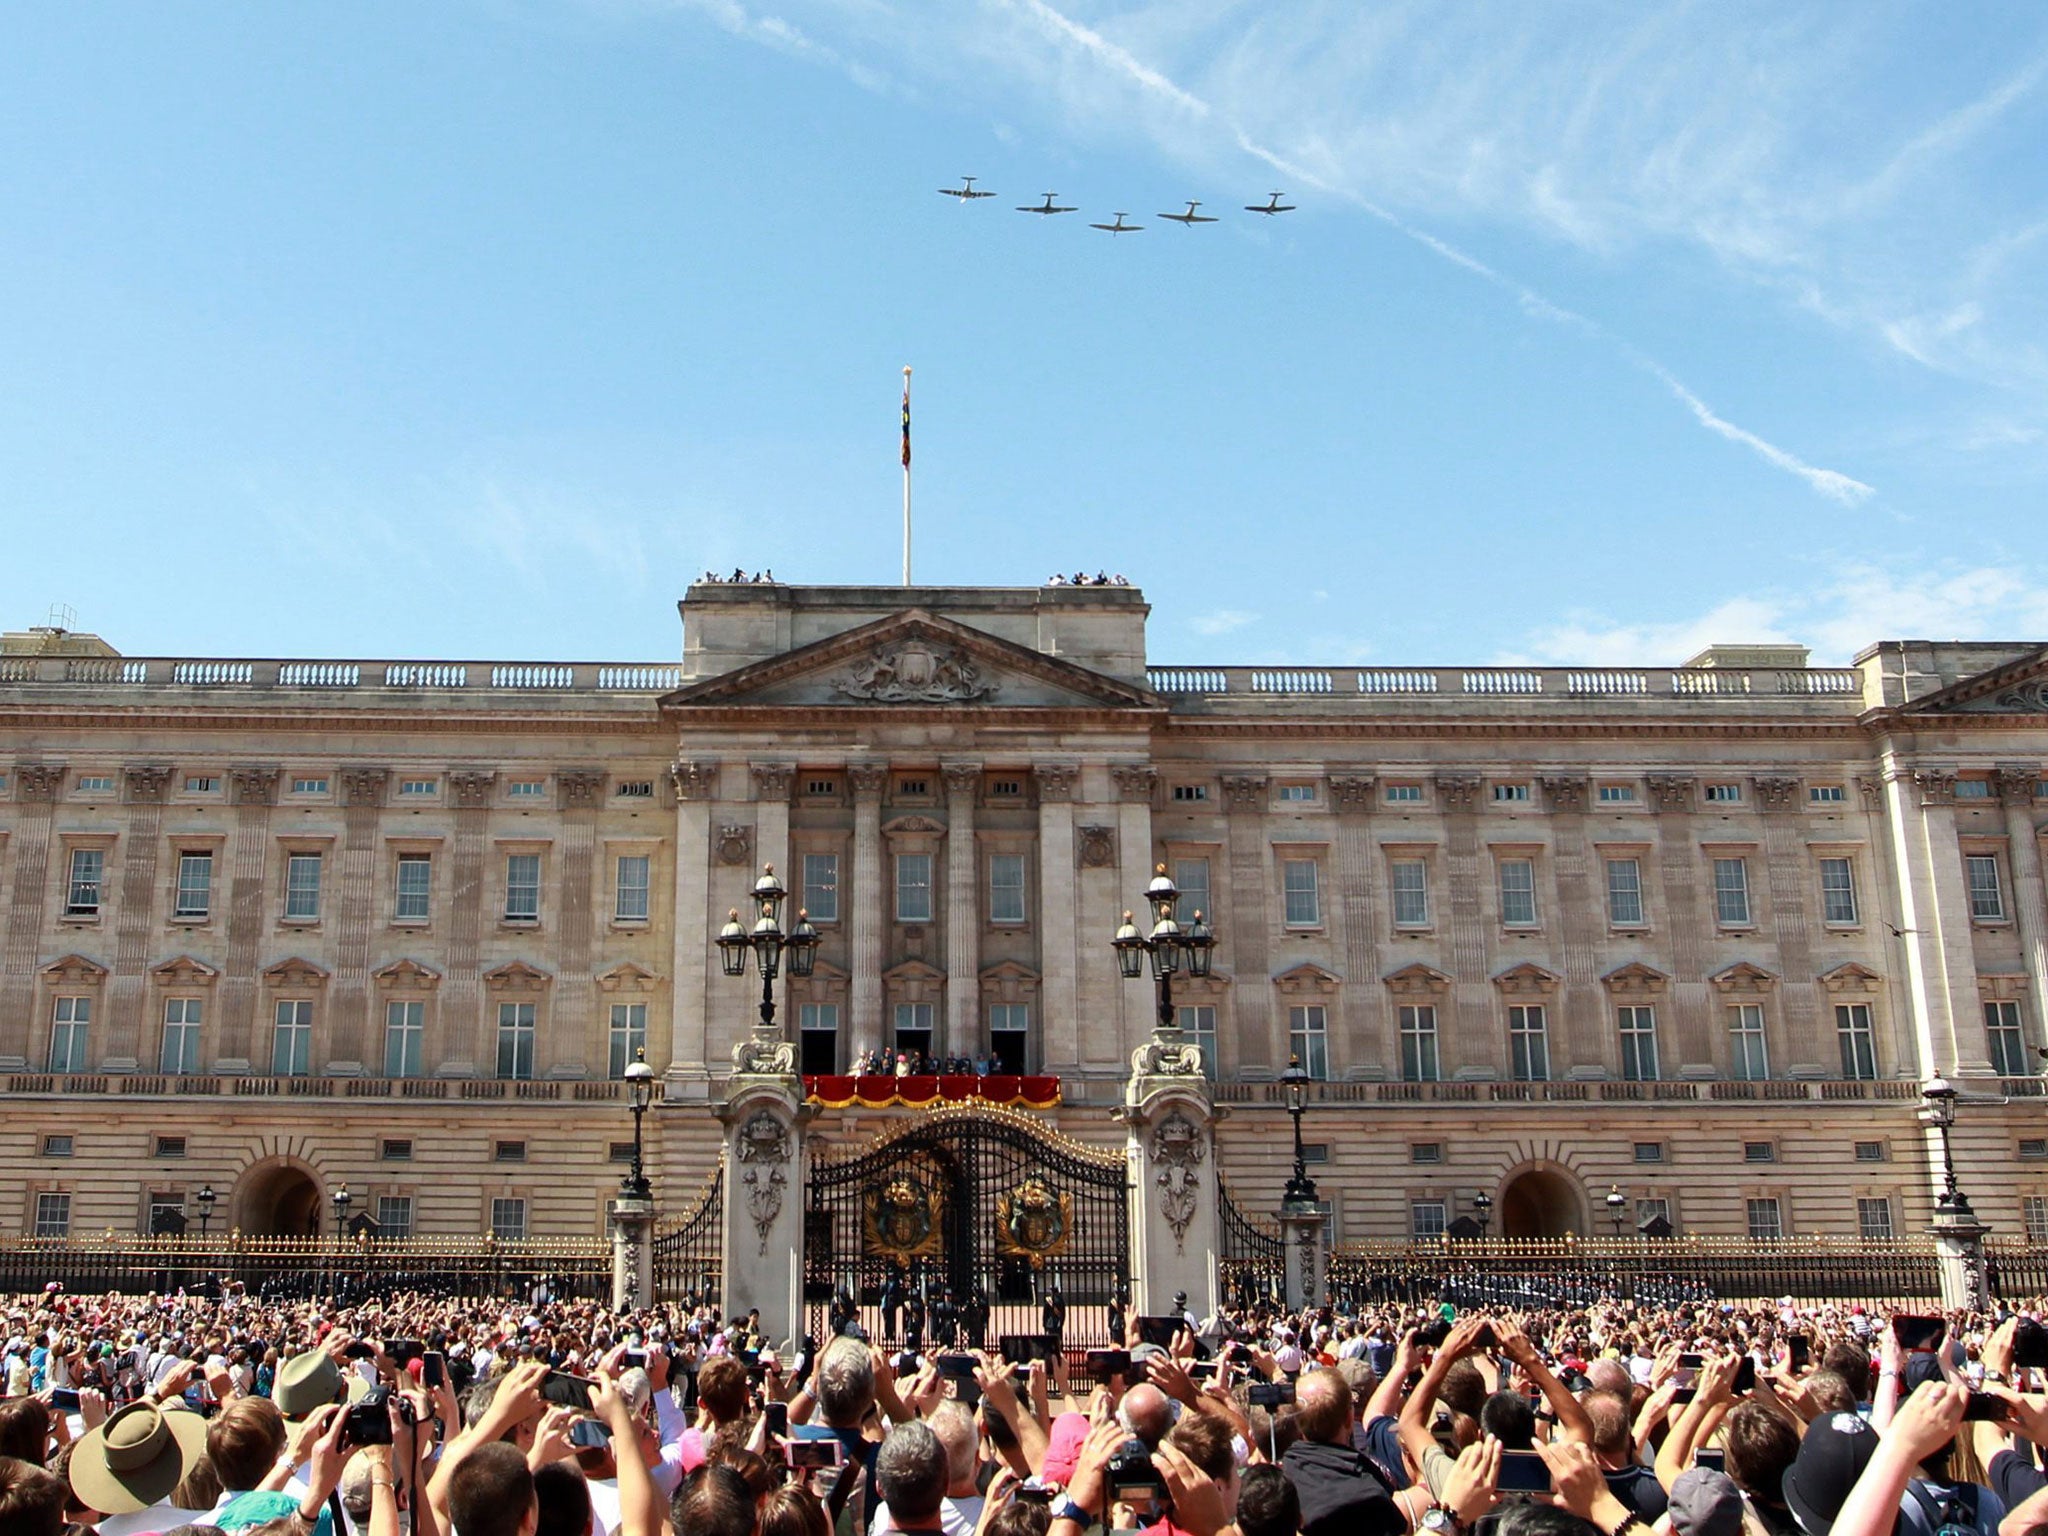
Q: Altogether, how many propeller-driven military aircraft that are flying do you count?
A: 5